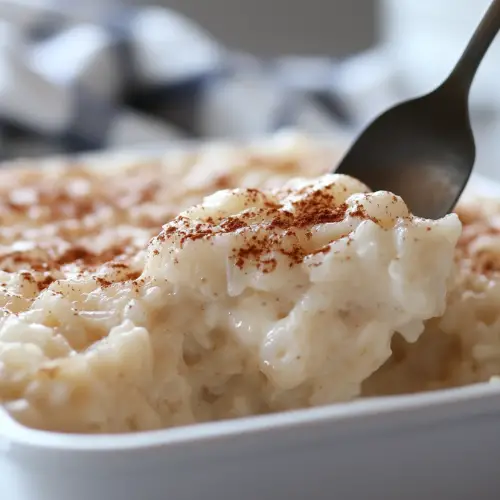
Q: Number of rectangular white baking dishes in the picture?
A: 1